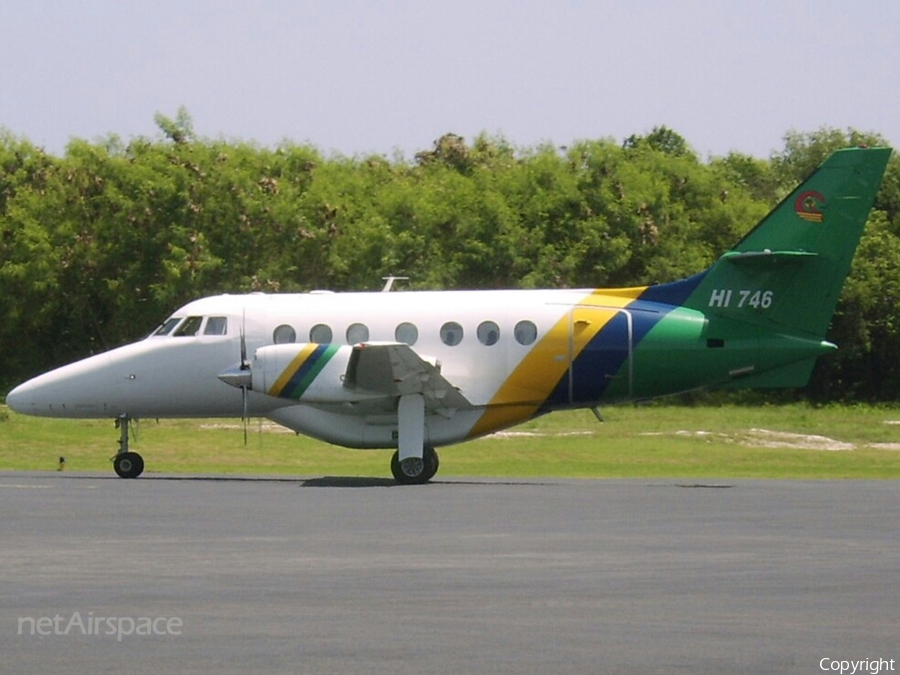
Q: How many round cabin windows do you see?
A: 7